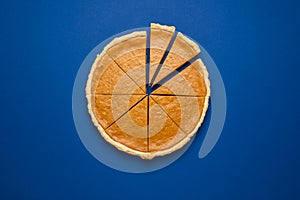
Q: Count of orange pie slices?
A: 9